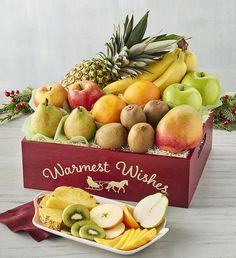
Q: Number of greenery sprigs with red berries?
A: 2